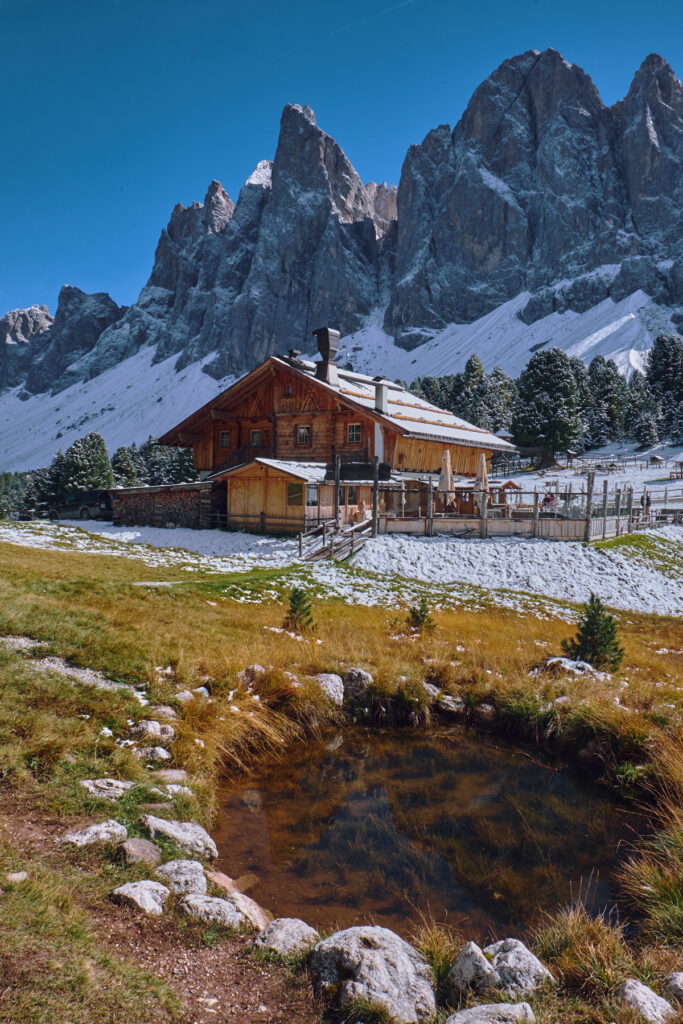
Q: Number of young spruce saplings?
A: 3